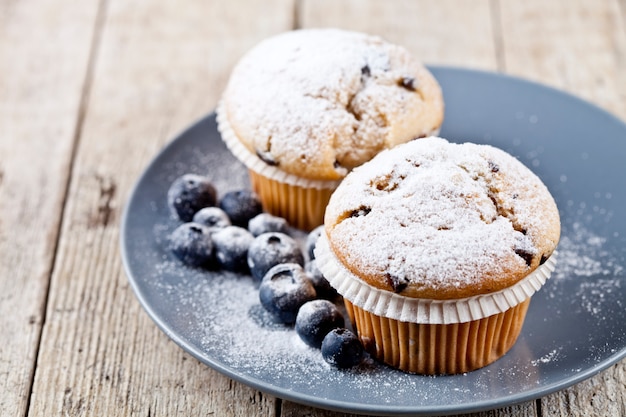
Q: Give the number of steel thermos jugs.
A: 0